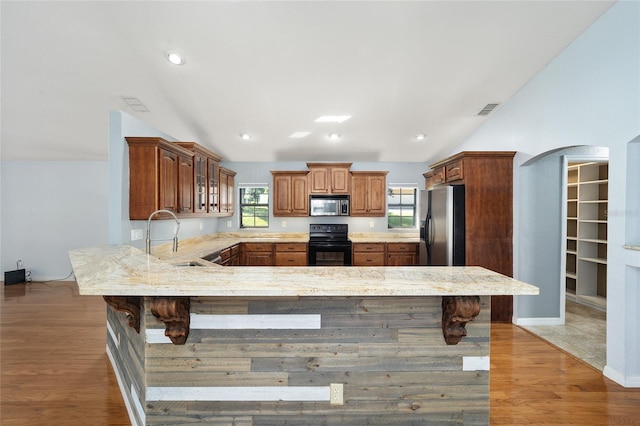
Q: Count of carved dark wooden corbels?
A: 3